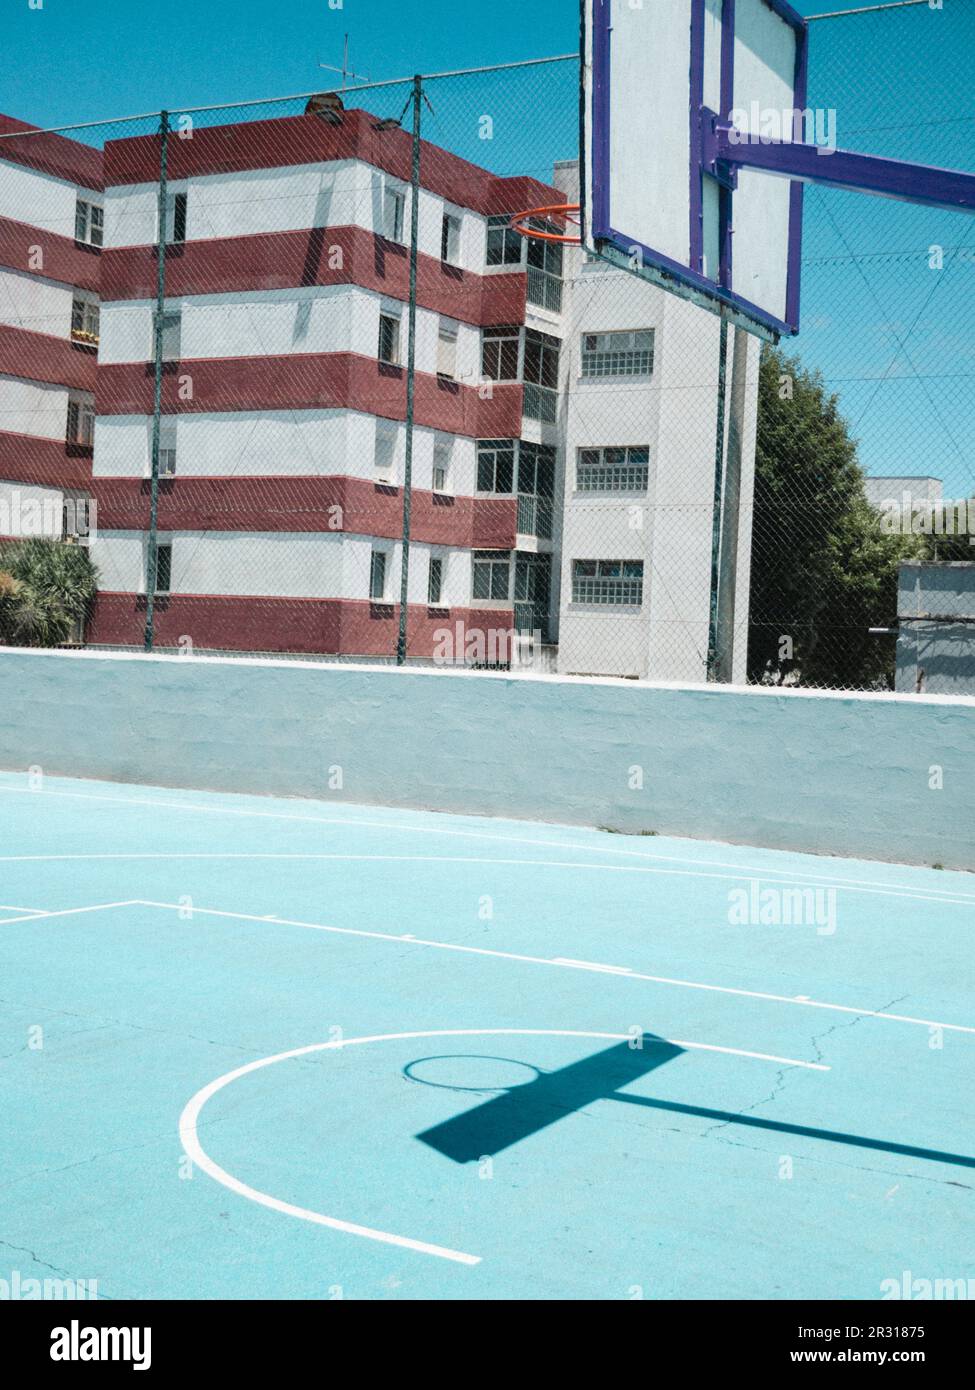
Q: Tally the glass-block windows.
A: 3